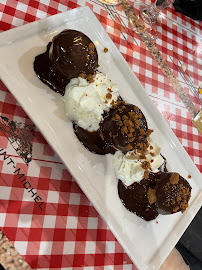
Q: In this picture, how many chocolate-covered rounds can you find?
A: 3